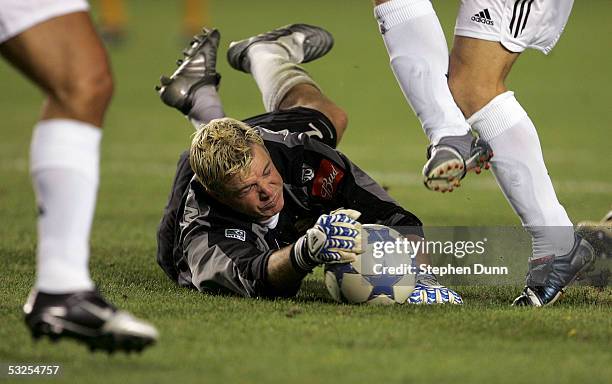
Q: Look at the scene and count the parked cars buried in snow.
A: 0